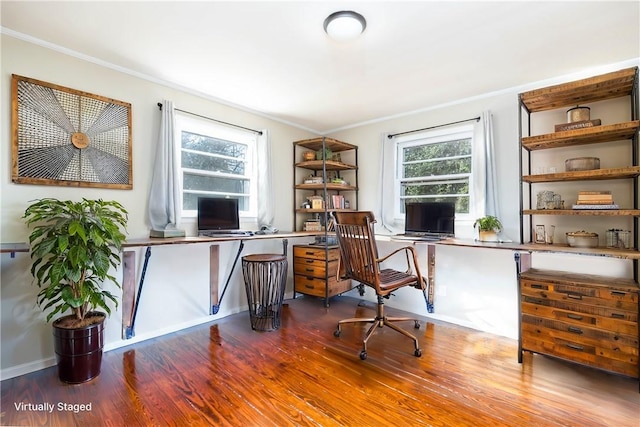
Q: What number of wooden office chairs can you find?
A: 1